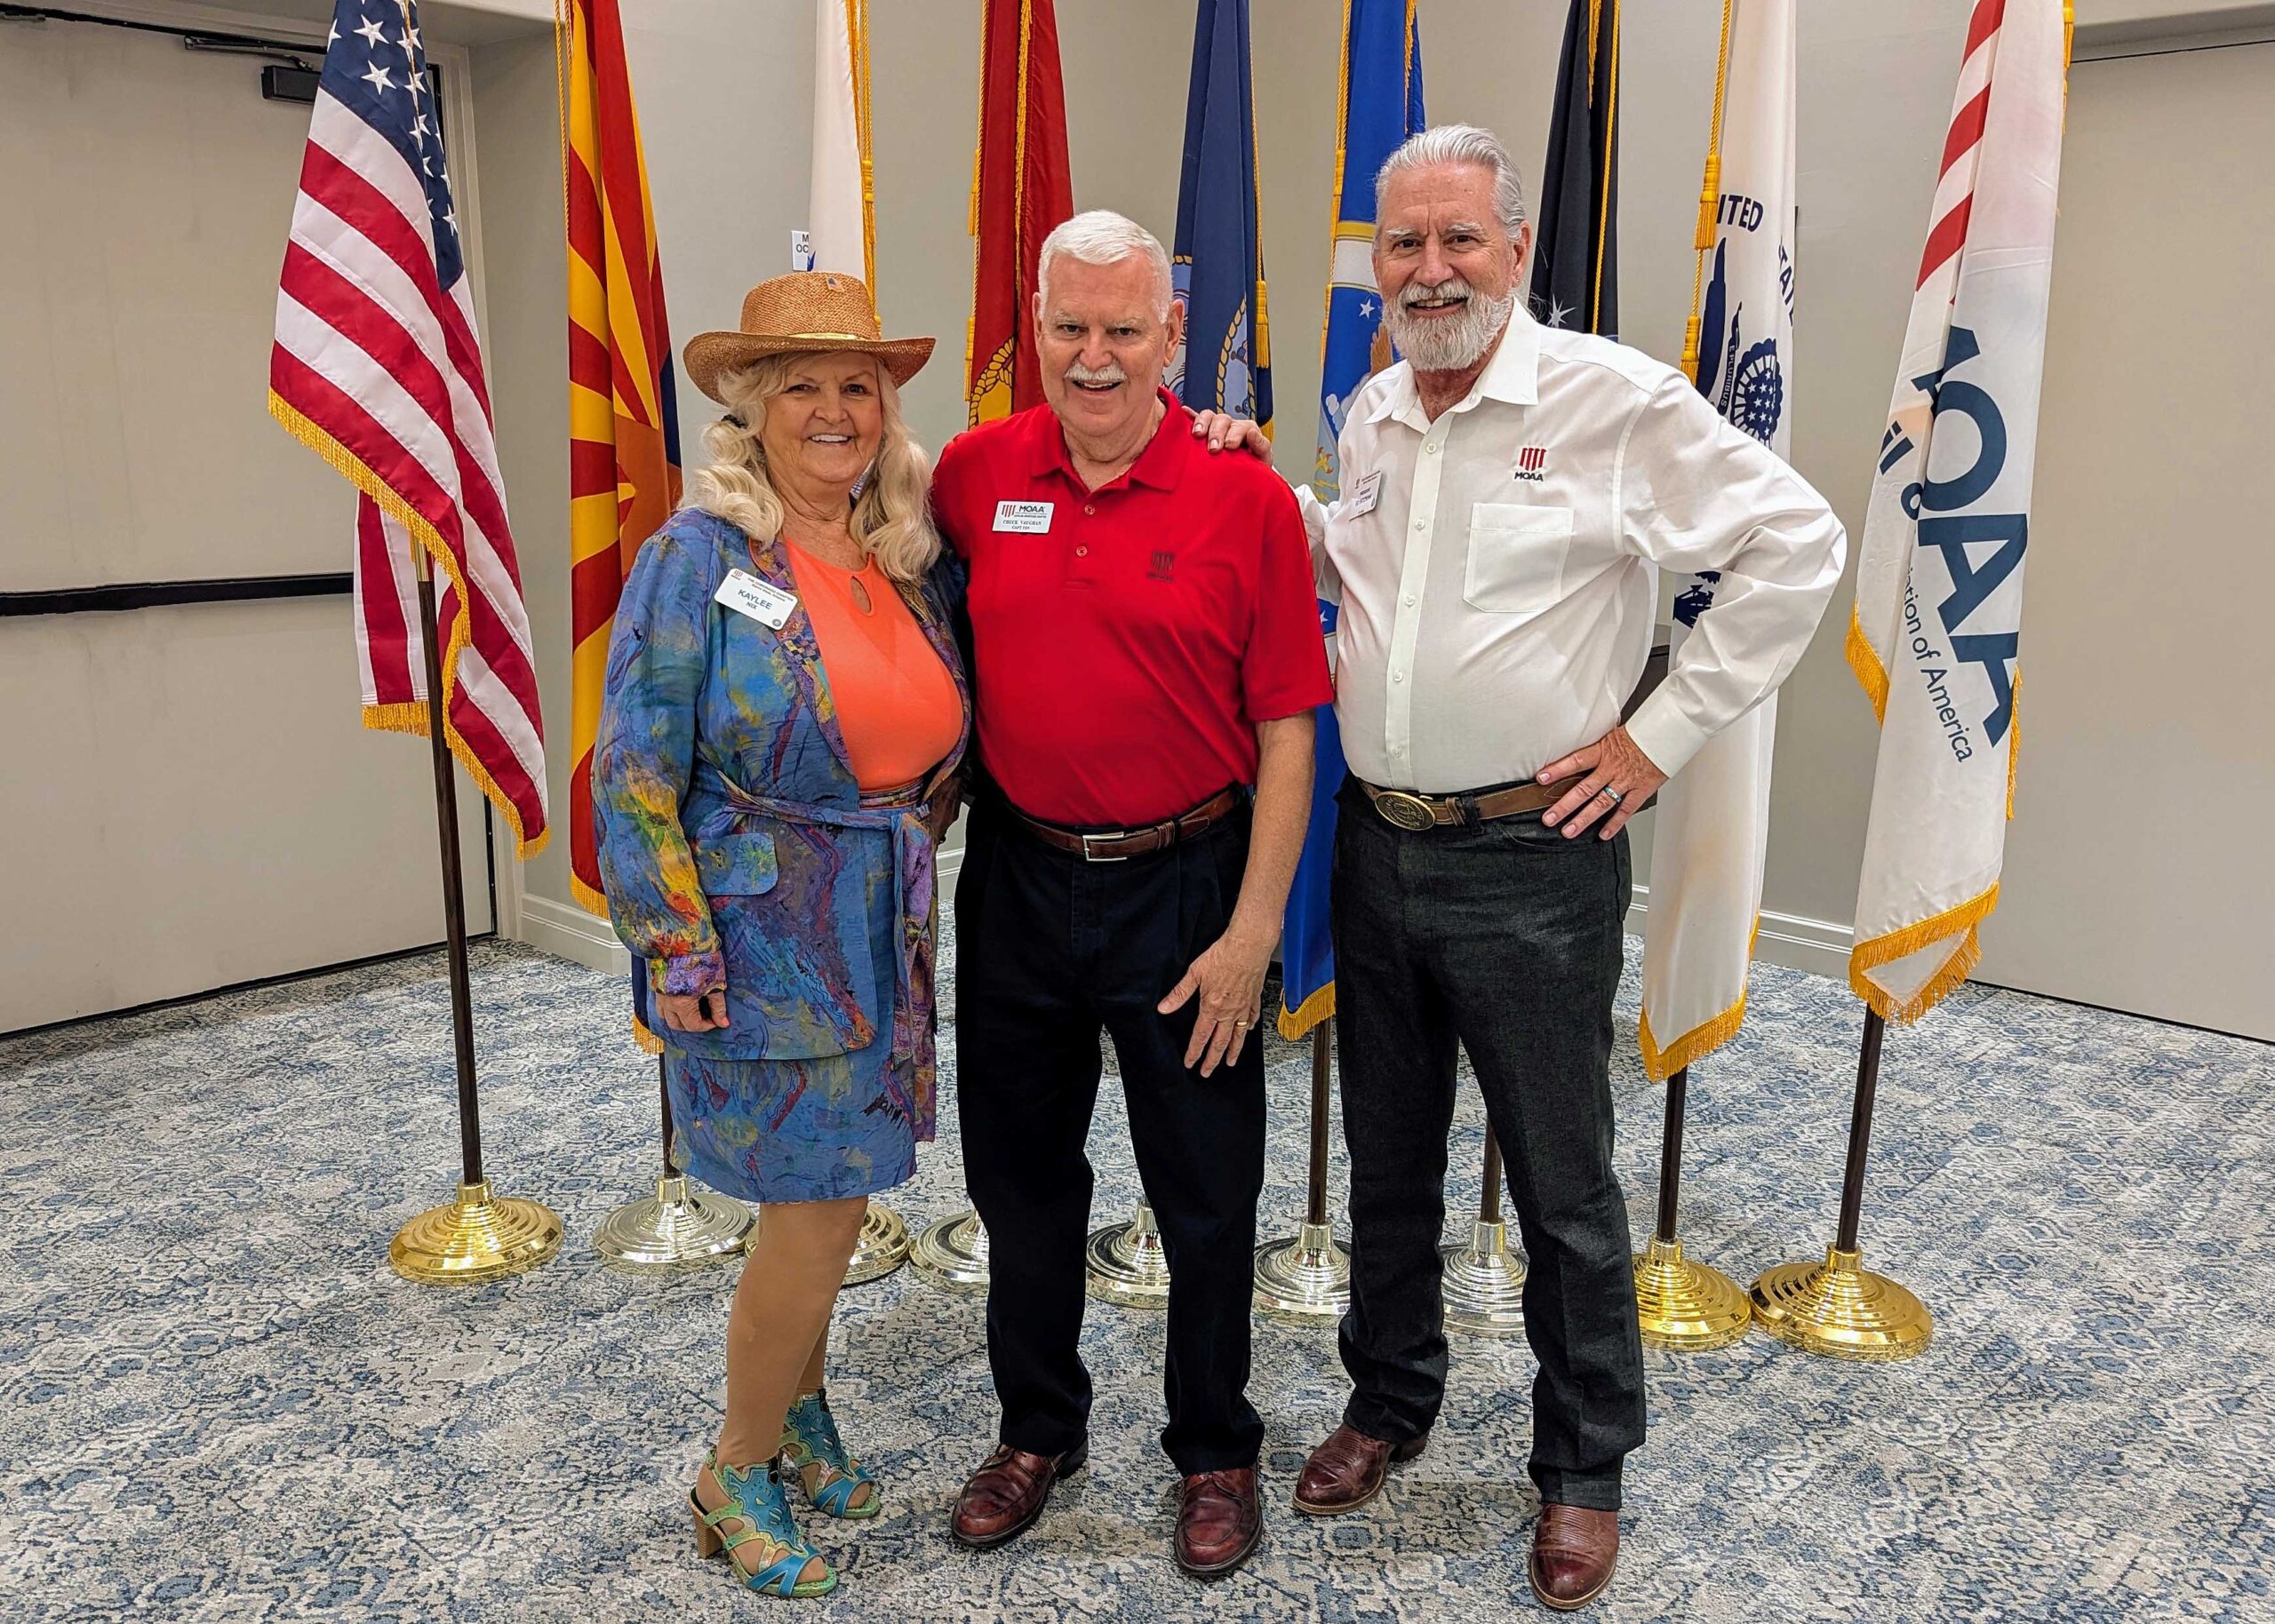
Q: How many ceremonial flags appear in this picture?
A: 9